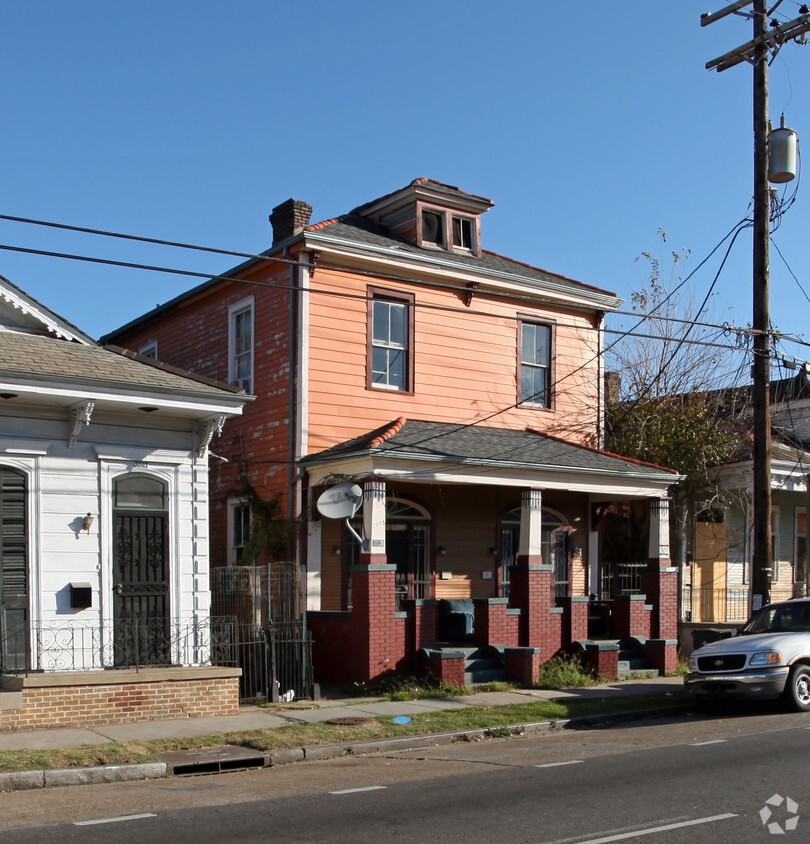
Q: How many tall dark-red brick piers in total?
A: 3